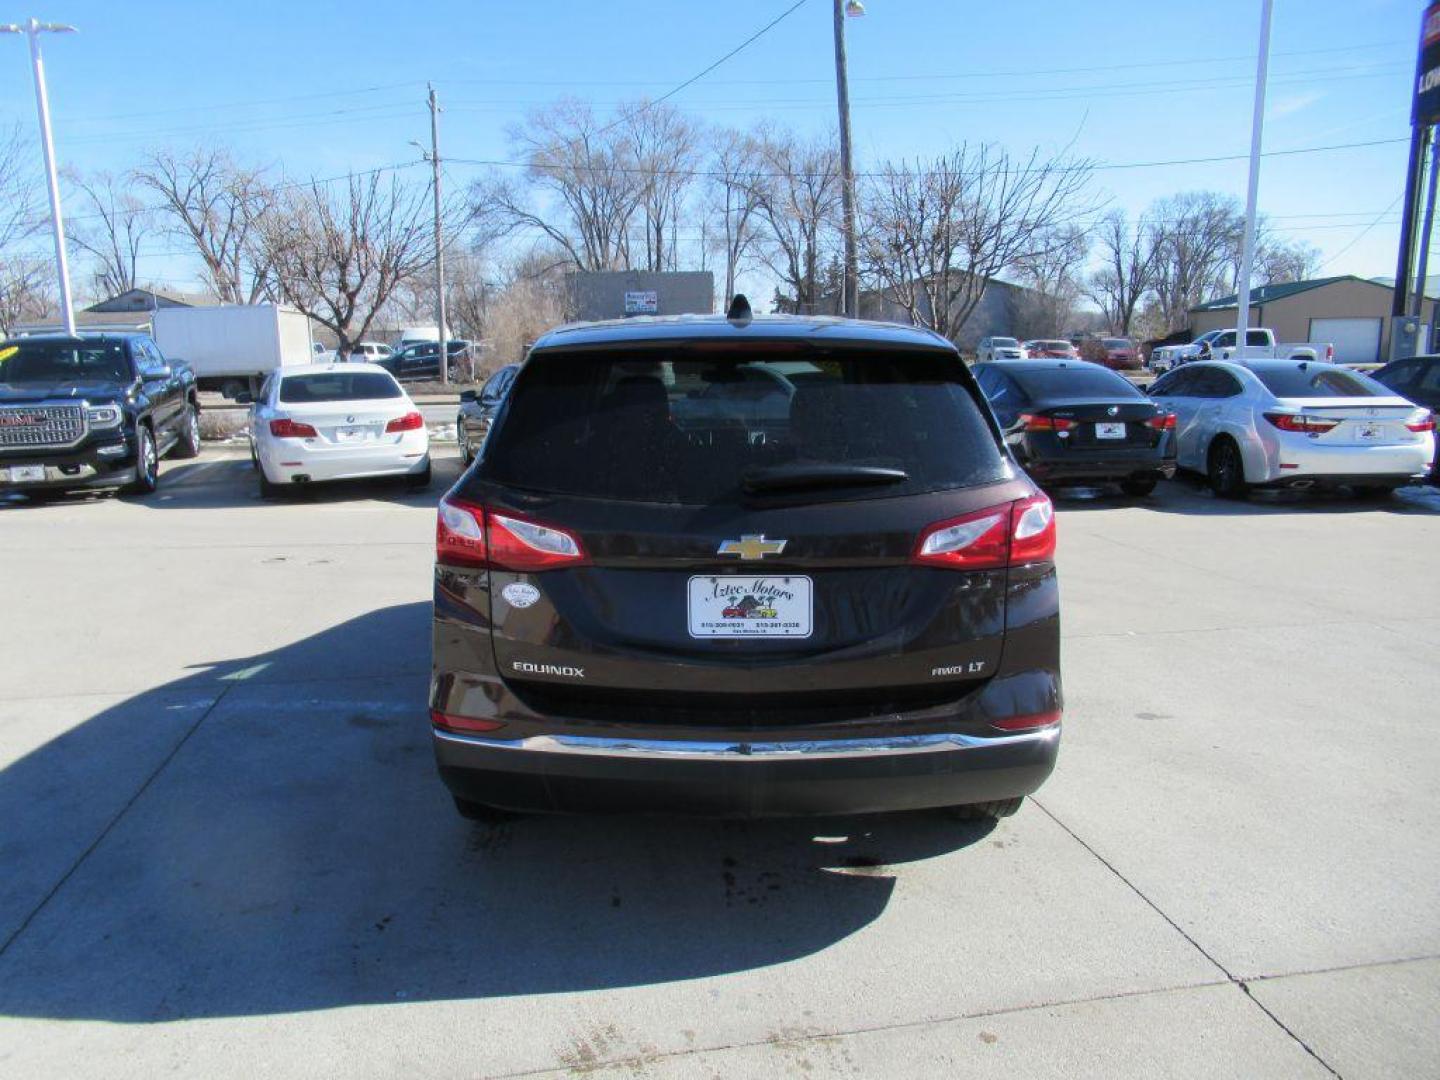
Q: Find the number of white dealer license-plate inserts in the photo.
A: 5